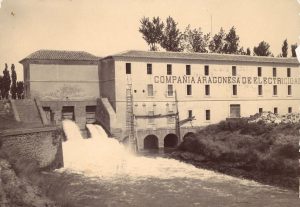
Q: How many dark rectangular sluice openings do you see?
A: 3